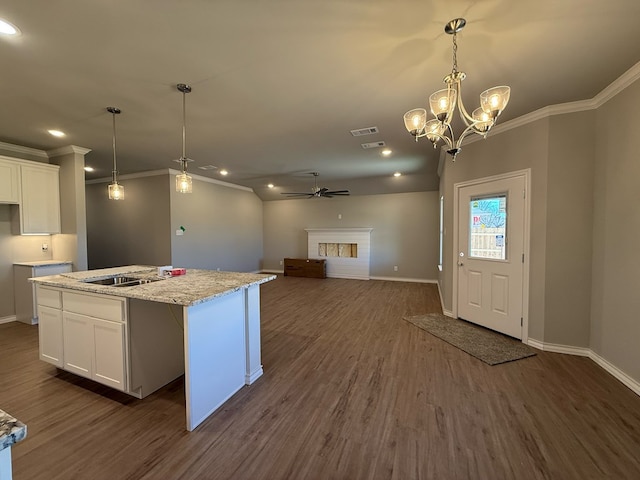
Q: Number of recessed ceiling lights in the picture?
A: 7